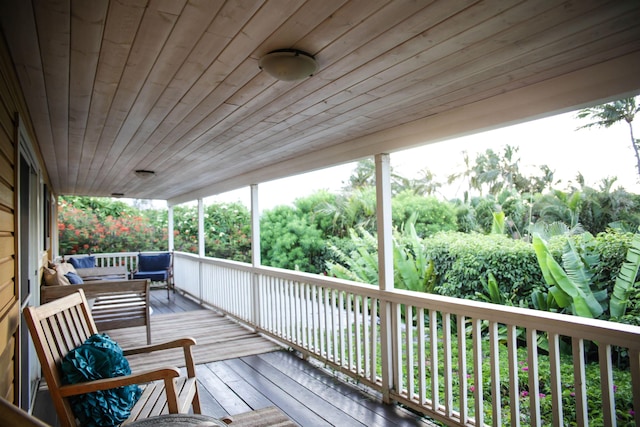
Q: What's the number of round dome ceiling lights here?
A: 3